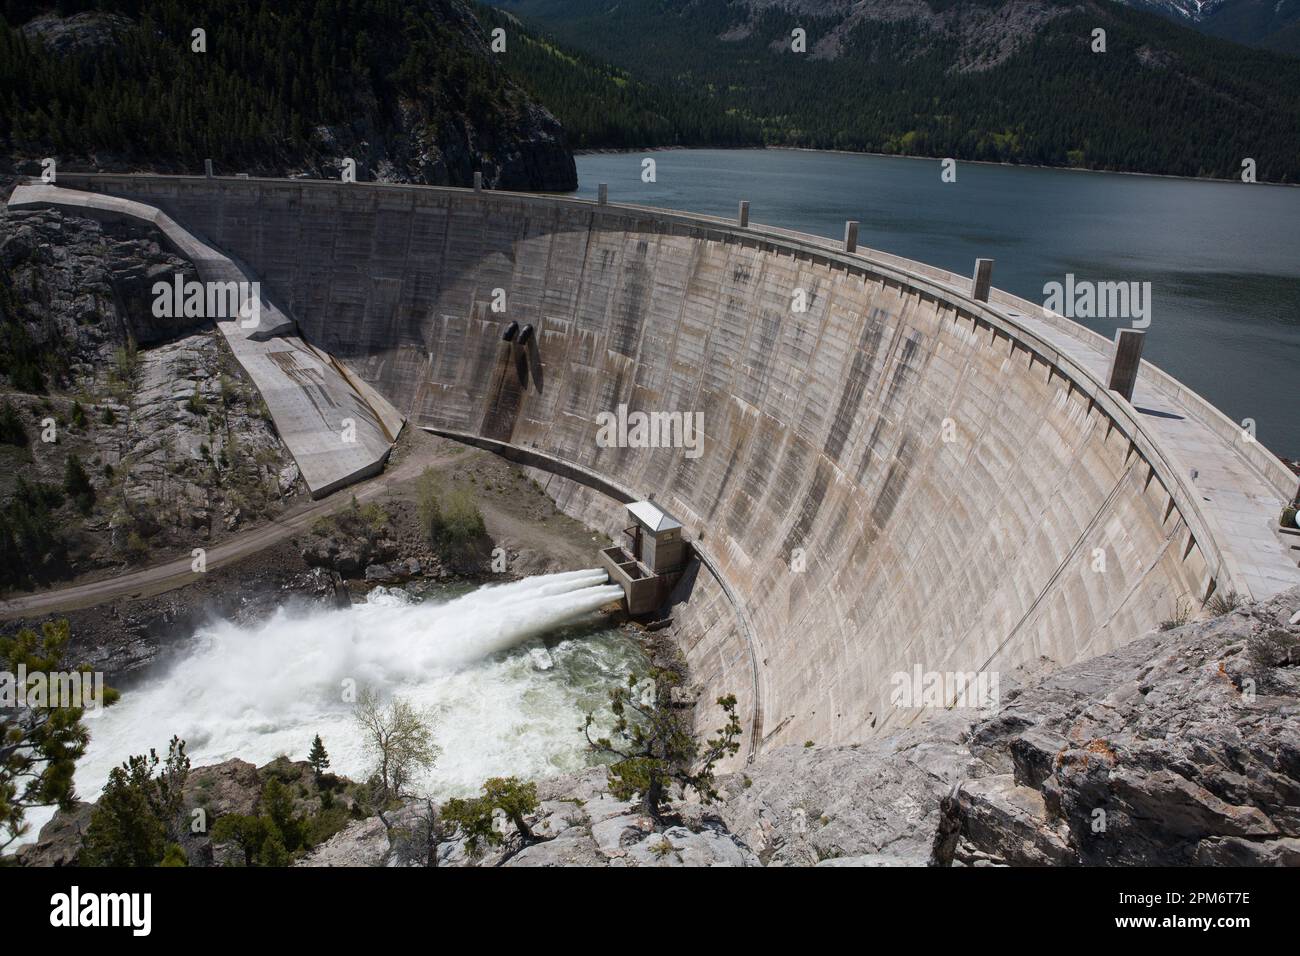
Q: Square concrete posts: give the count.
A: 7